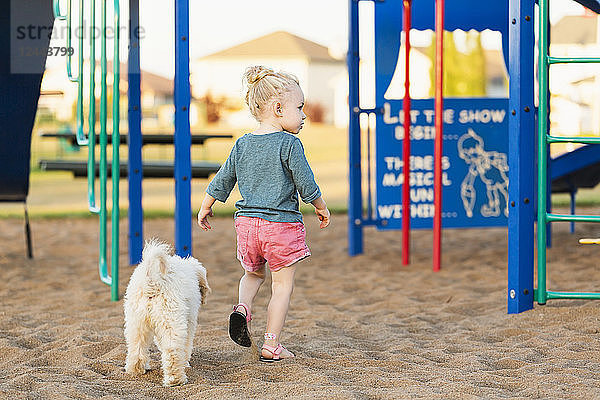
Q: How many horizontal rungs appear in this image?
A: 4